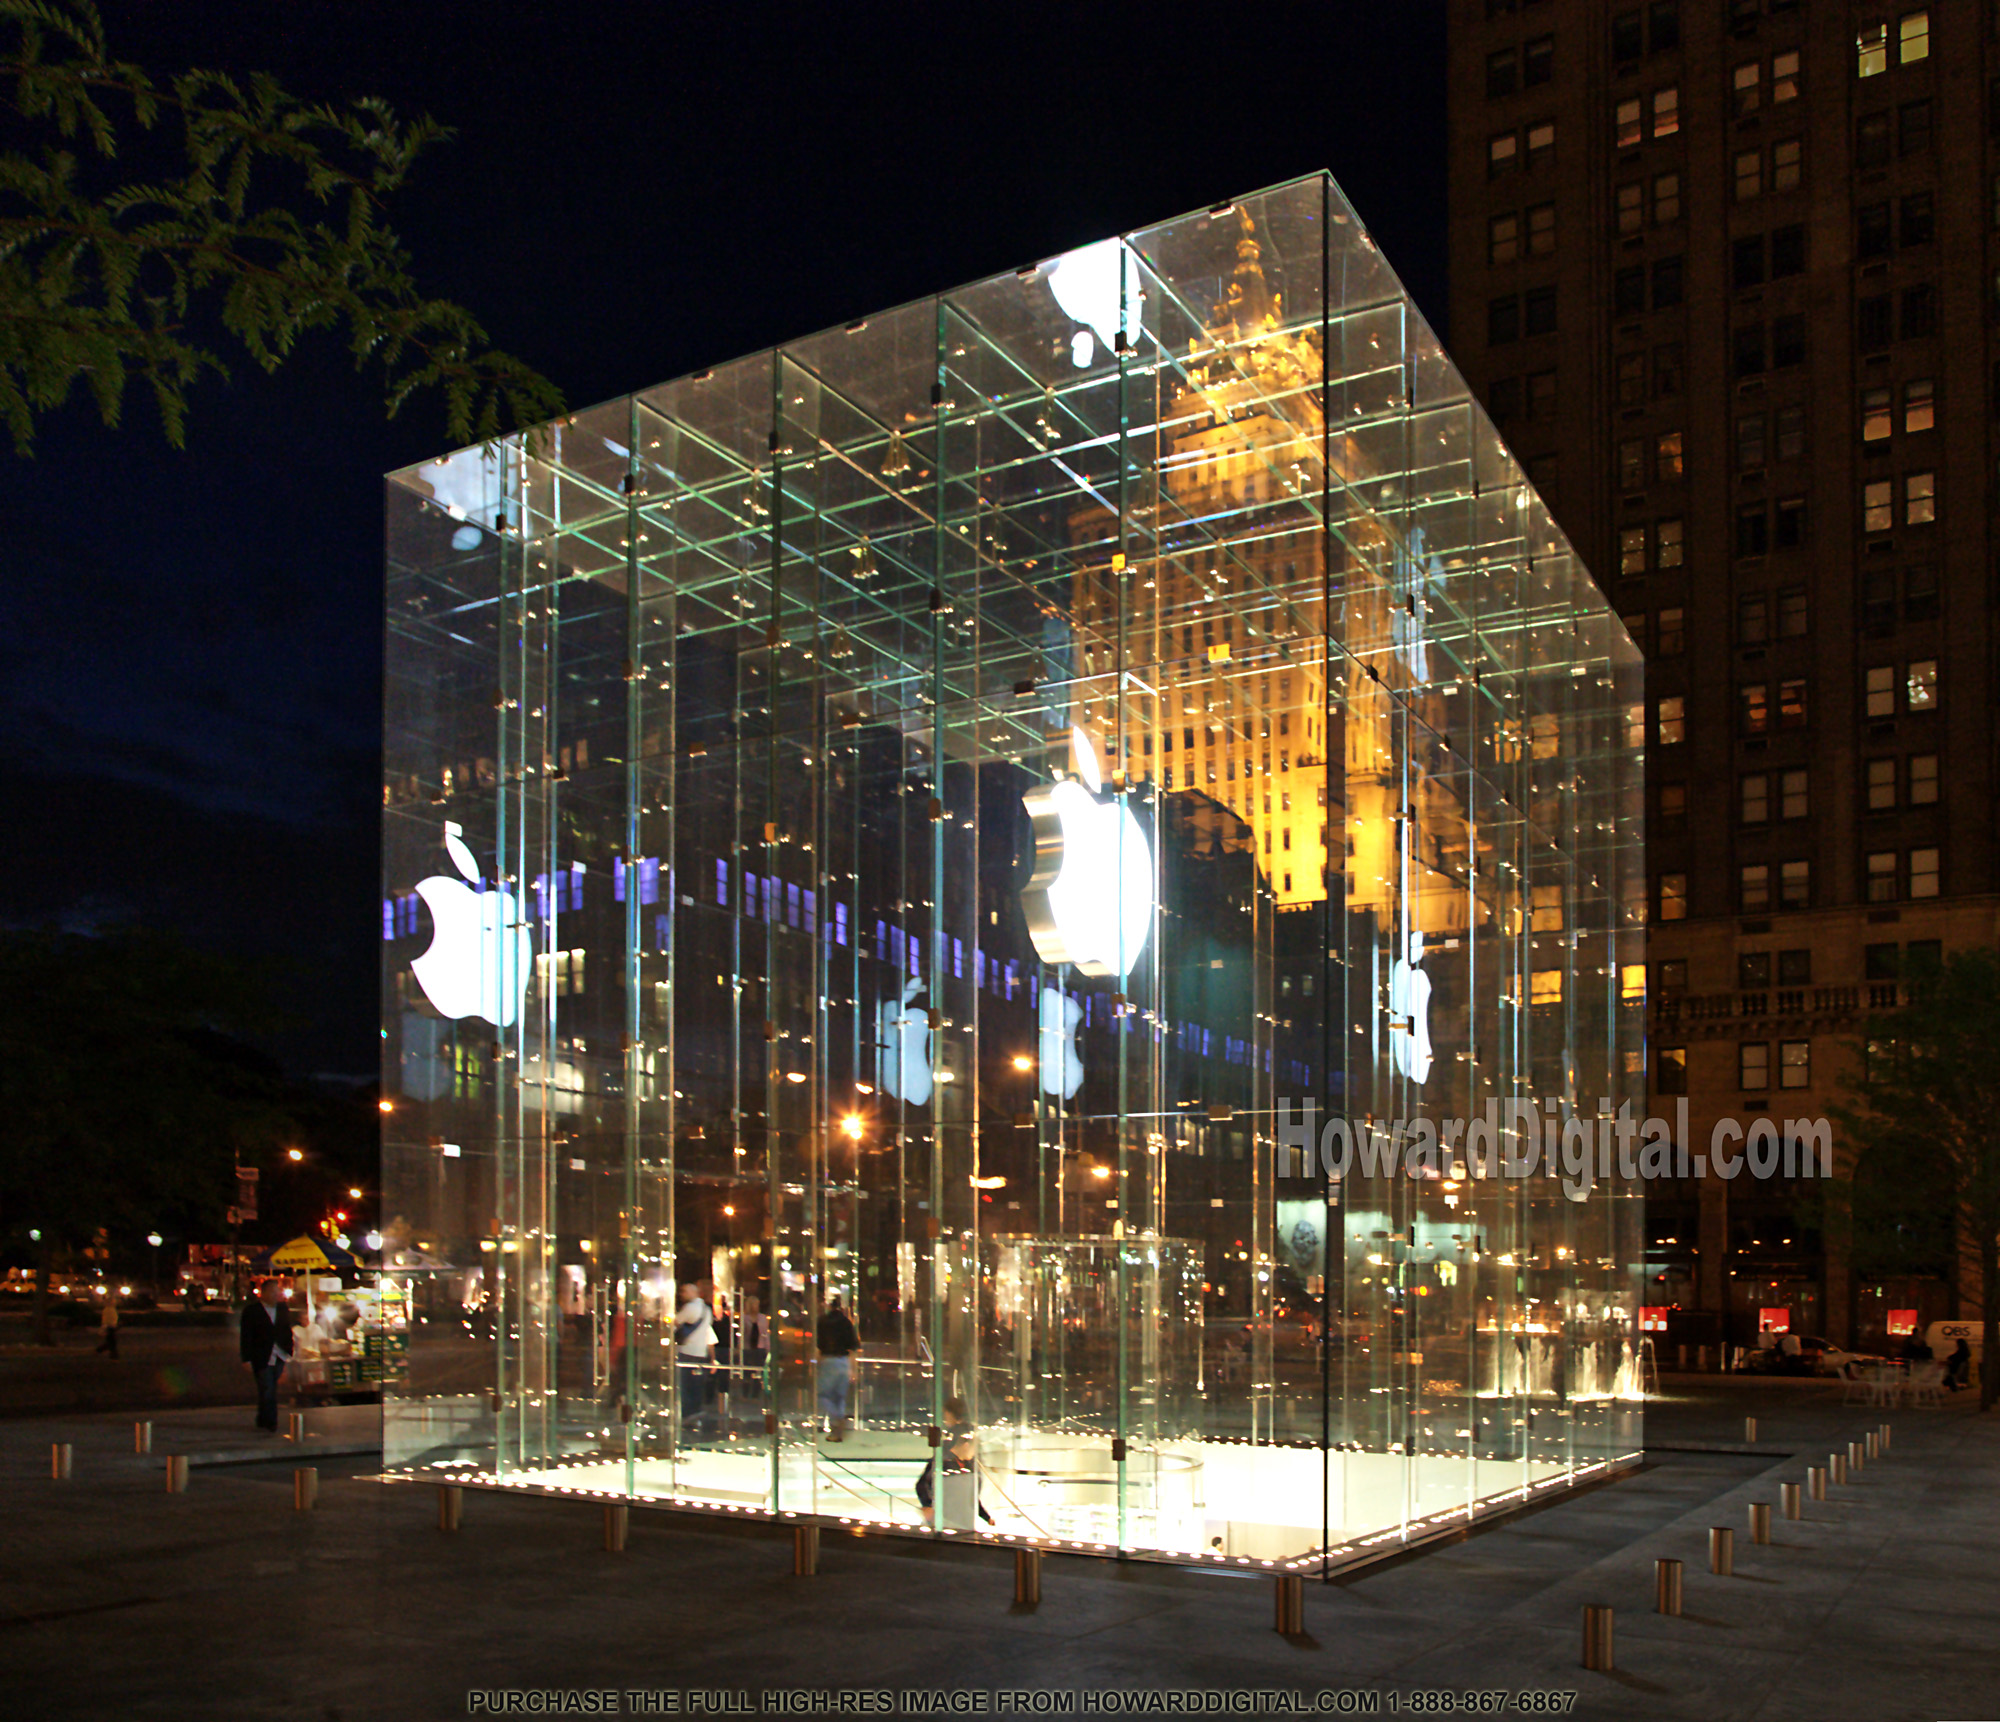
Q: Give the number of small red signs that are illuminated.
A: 3